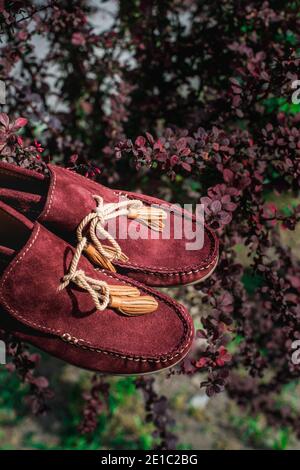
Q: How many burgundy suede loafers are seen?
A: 2